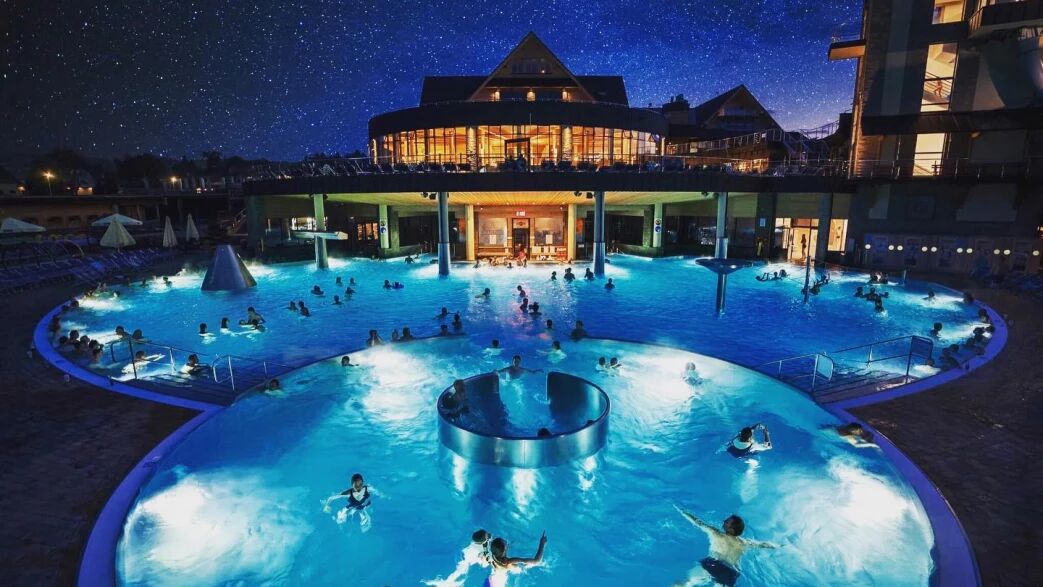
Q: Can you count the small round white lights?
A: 10